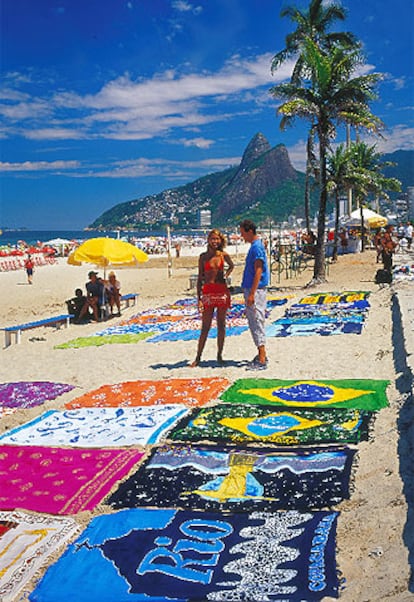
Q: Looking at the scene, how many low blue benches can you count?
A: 2